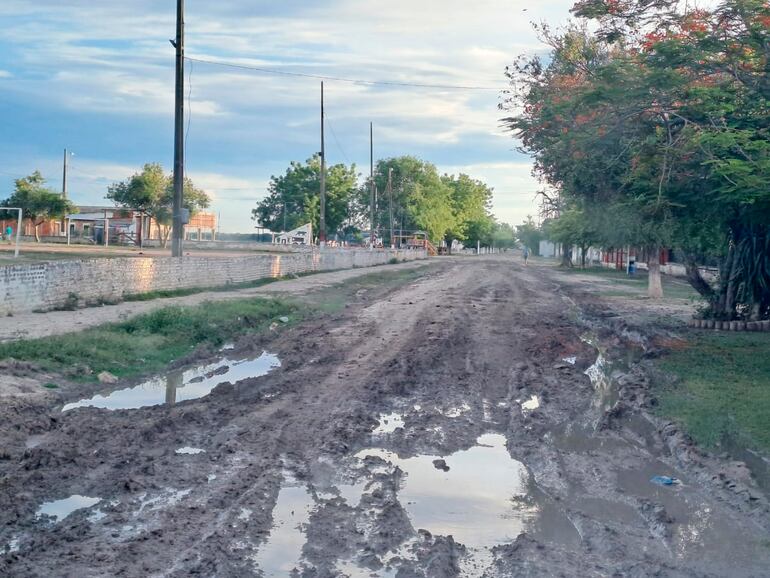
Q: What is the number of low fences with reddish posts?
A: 1